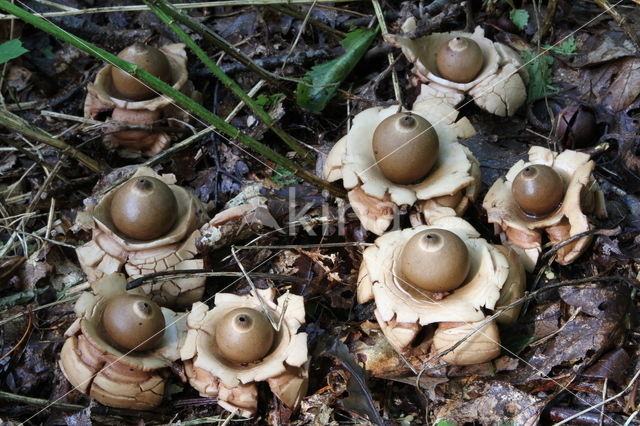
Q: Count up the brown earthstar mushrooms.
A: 8